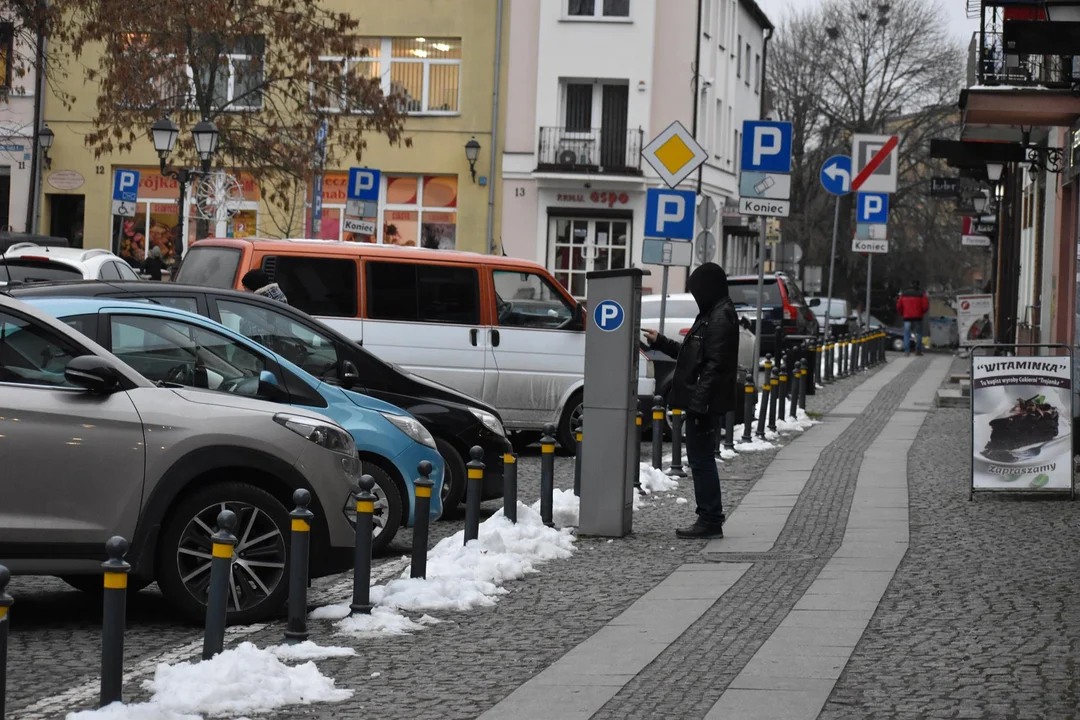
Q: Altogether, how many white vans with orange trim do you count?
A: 1